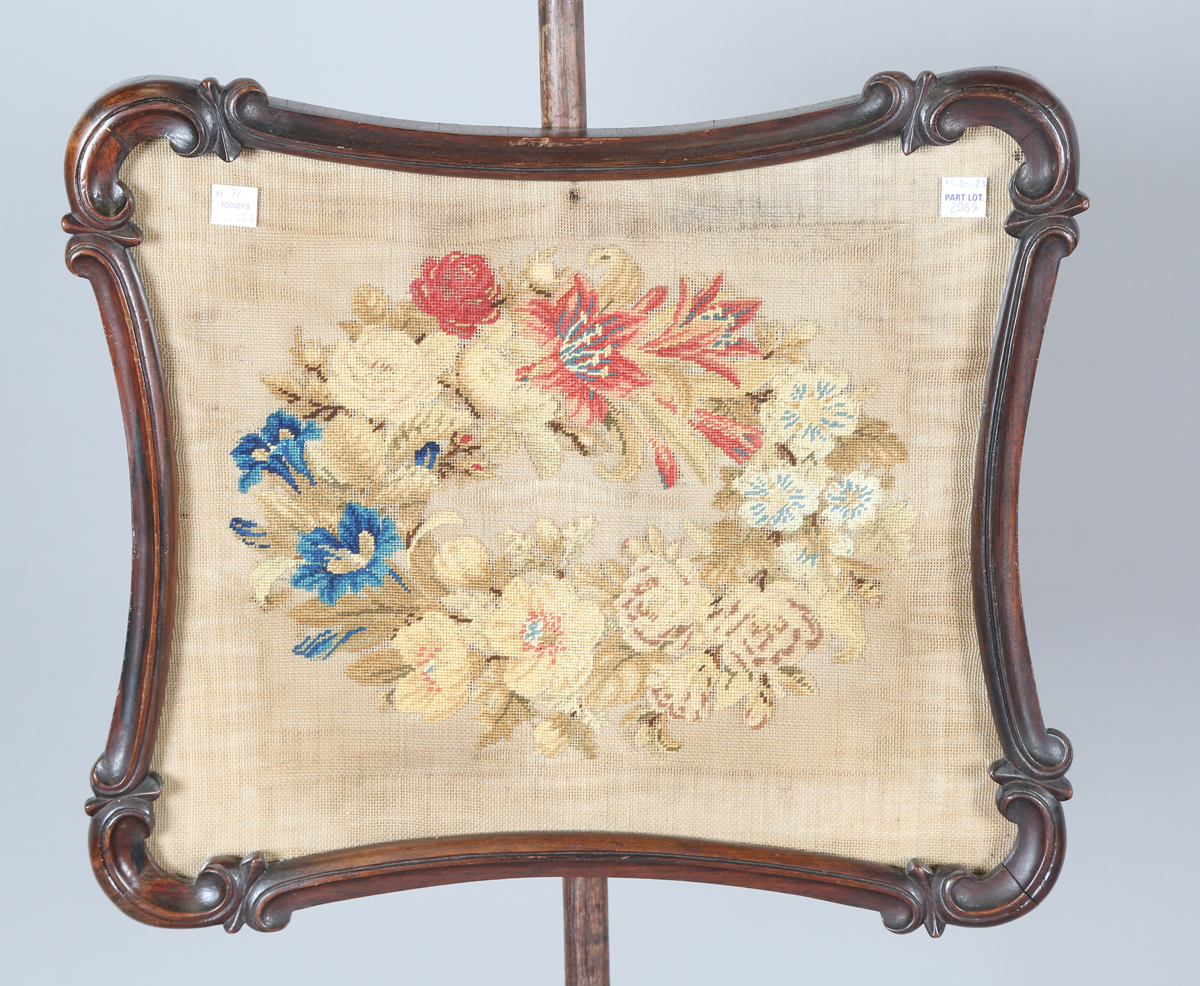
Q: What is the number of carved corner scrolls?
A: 4